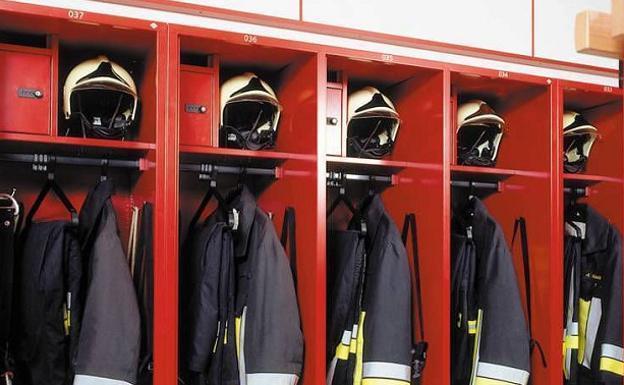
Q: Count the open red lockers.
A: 5